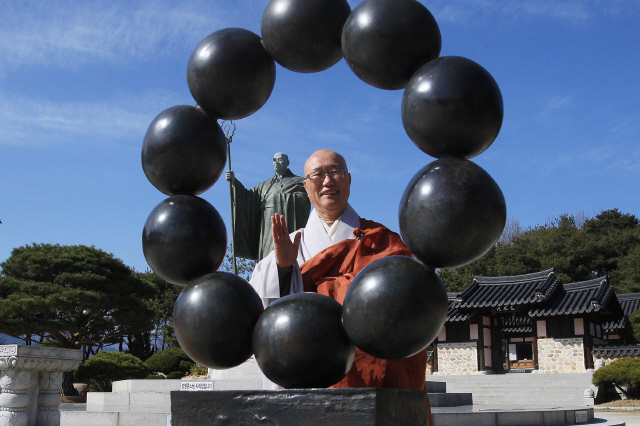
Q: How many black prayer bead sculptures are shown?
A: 10